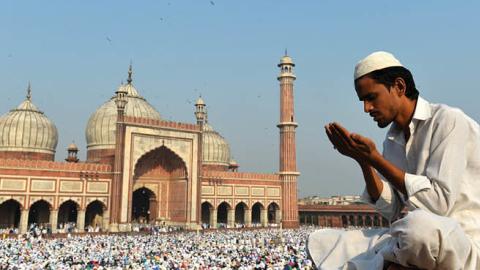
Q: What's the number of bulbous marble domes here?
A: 3